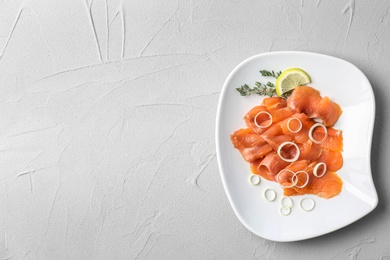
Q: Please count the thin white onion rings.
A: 12